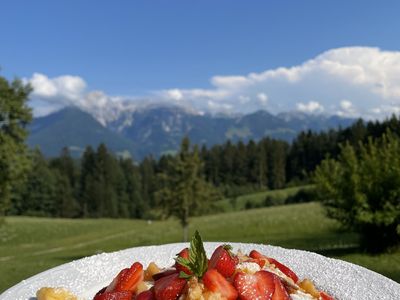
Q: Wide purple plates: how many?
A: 0